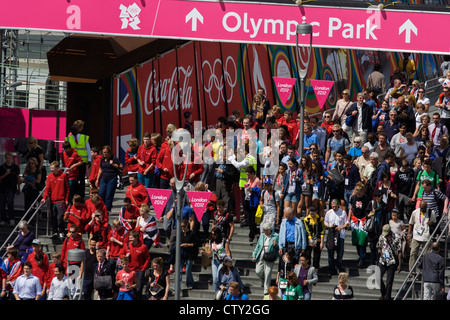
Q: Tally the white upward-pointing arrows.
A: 2